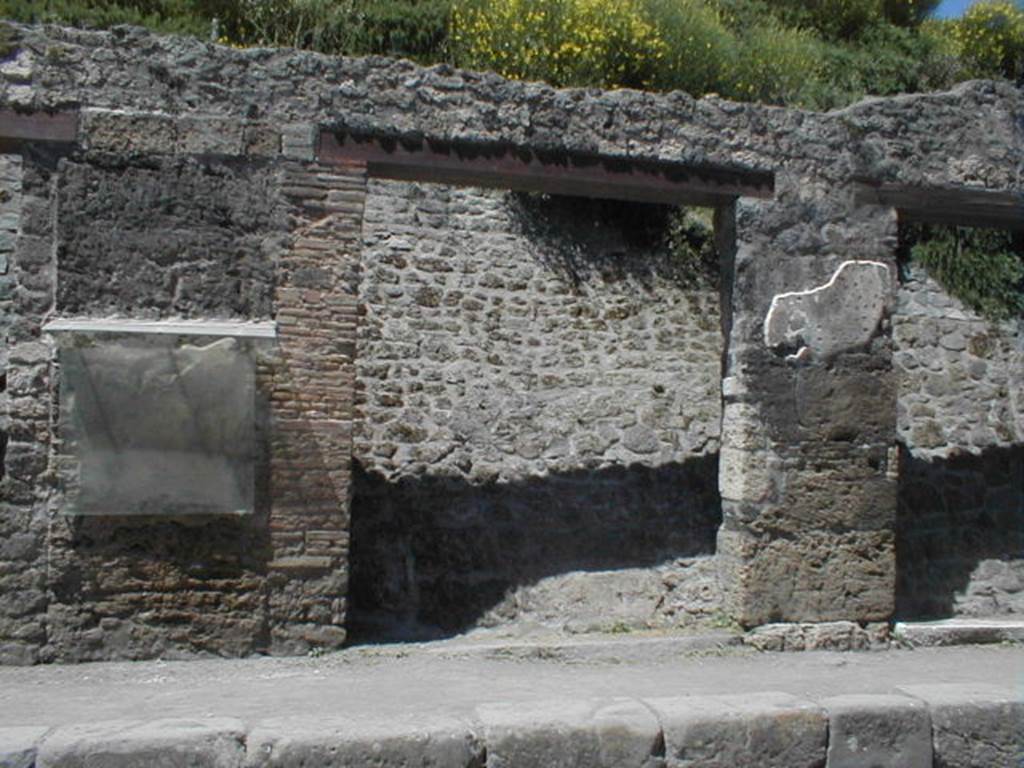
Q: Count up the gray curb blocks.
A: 7